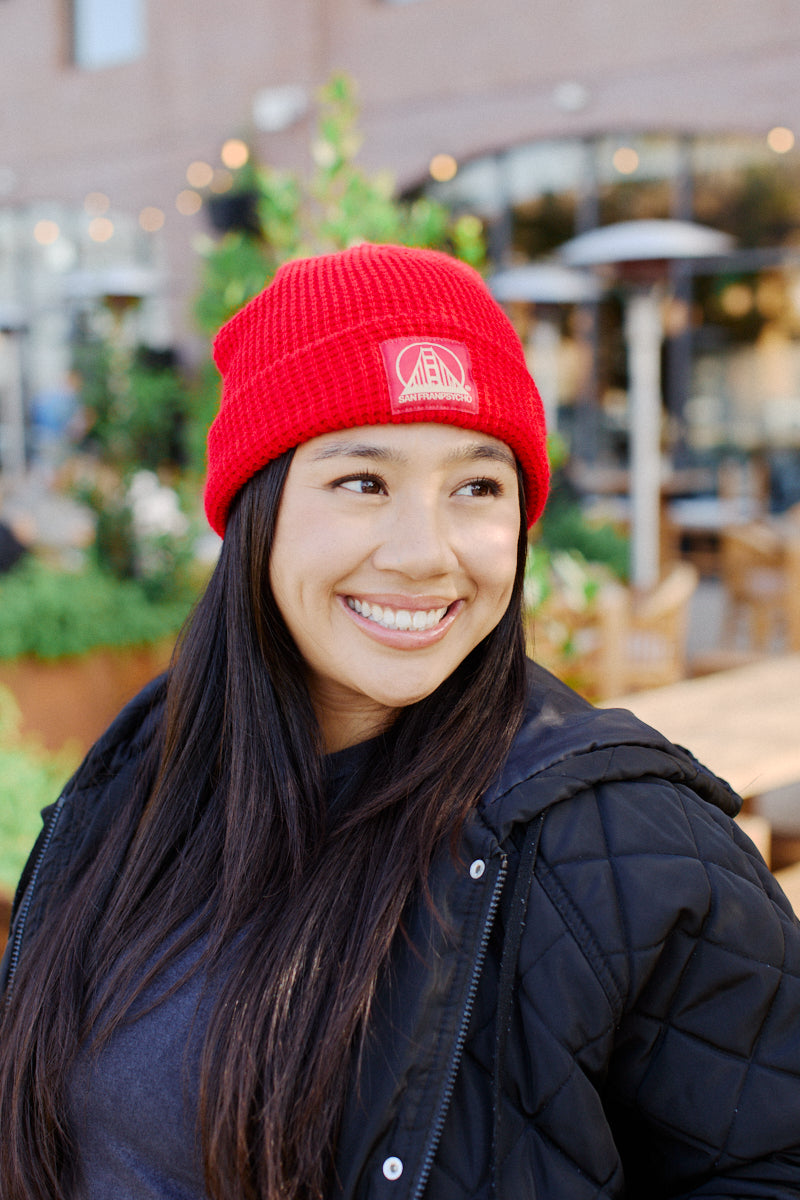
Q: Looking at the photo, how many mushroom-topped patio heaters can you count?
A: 4